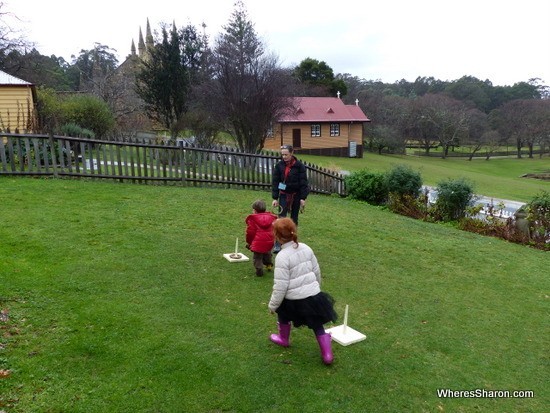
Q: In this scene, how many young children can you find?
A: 2